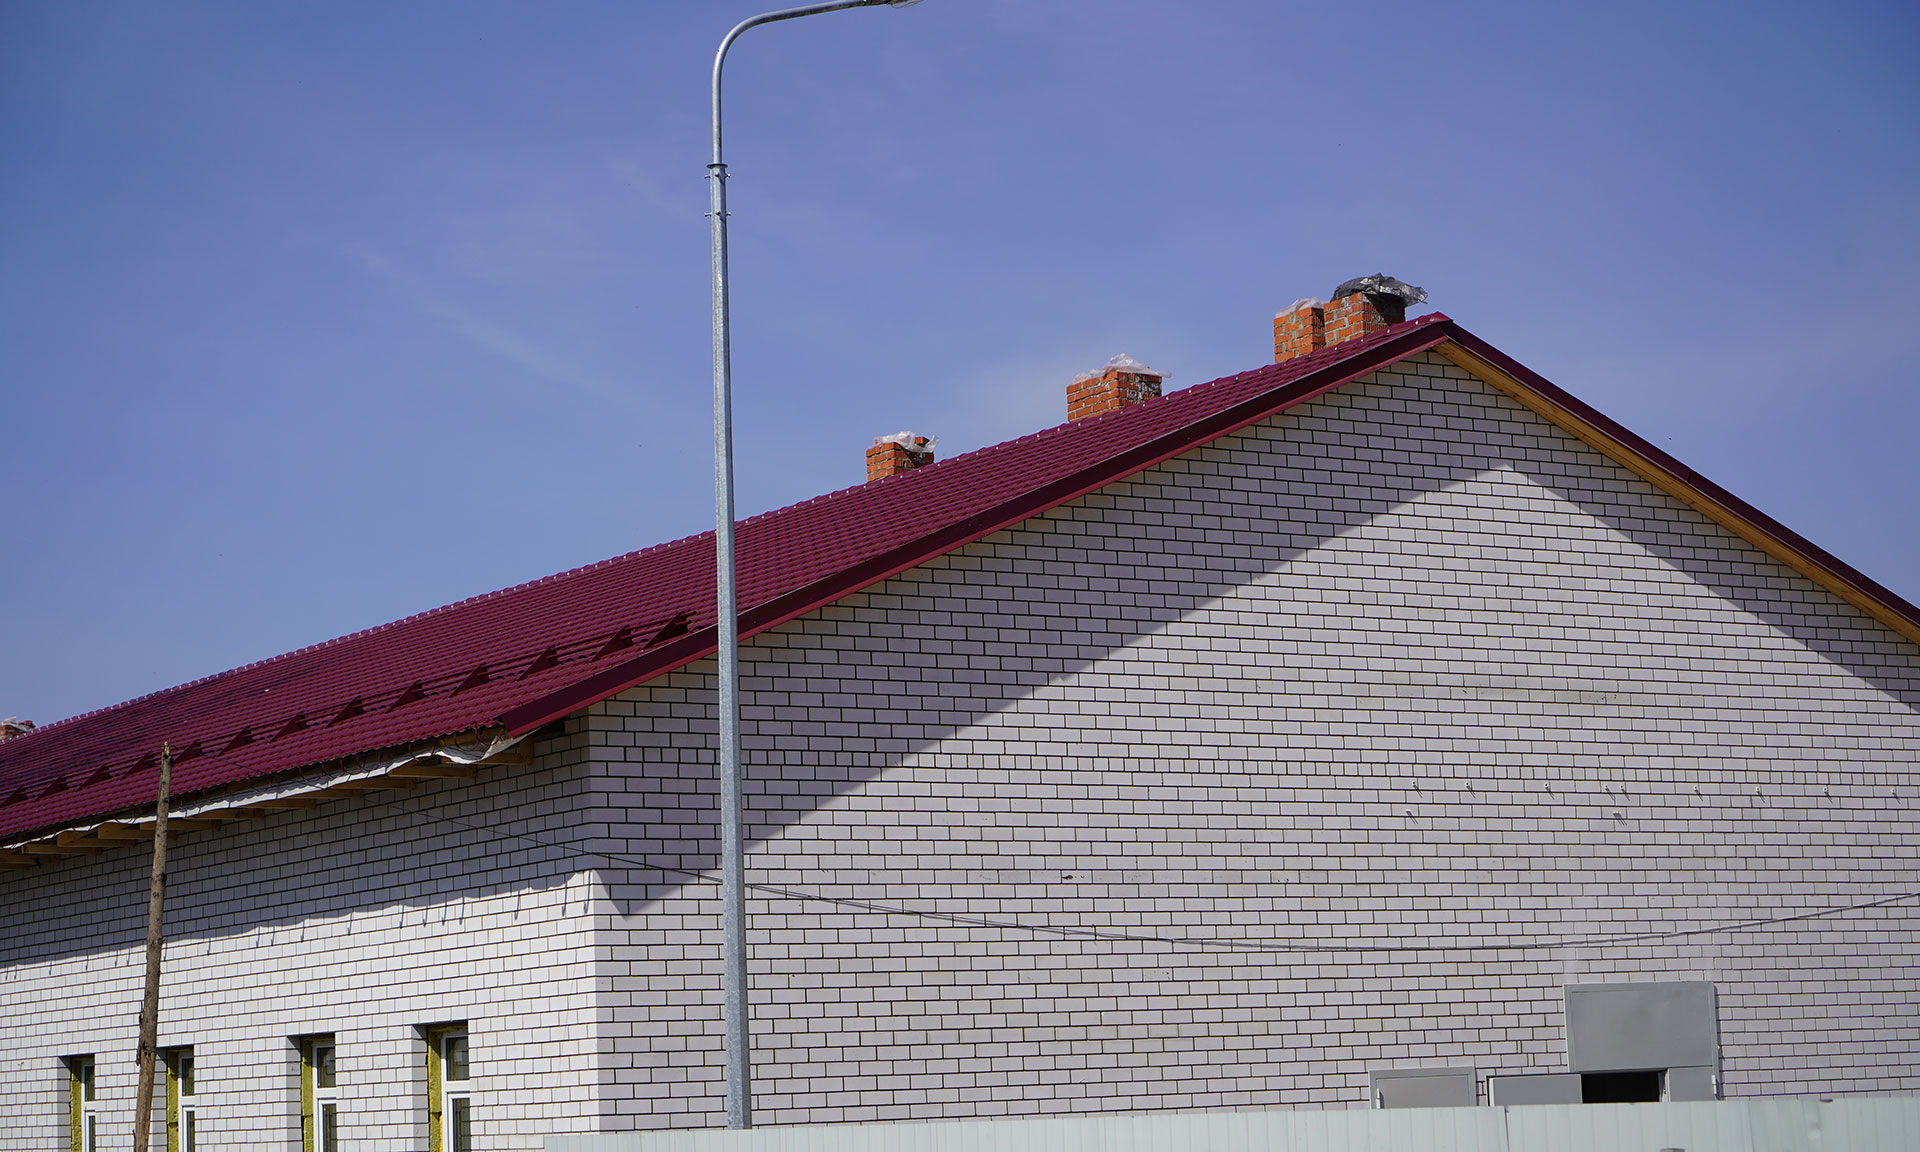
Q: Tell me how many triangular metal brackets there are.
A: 13